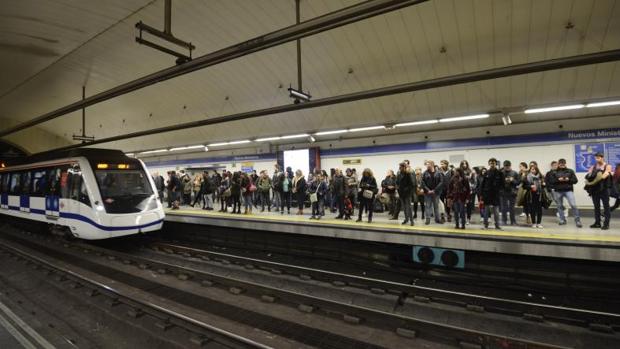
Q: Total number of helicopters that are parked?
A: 0